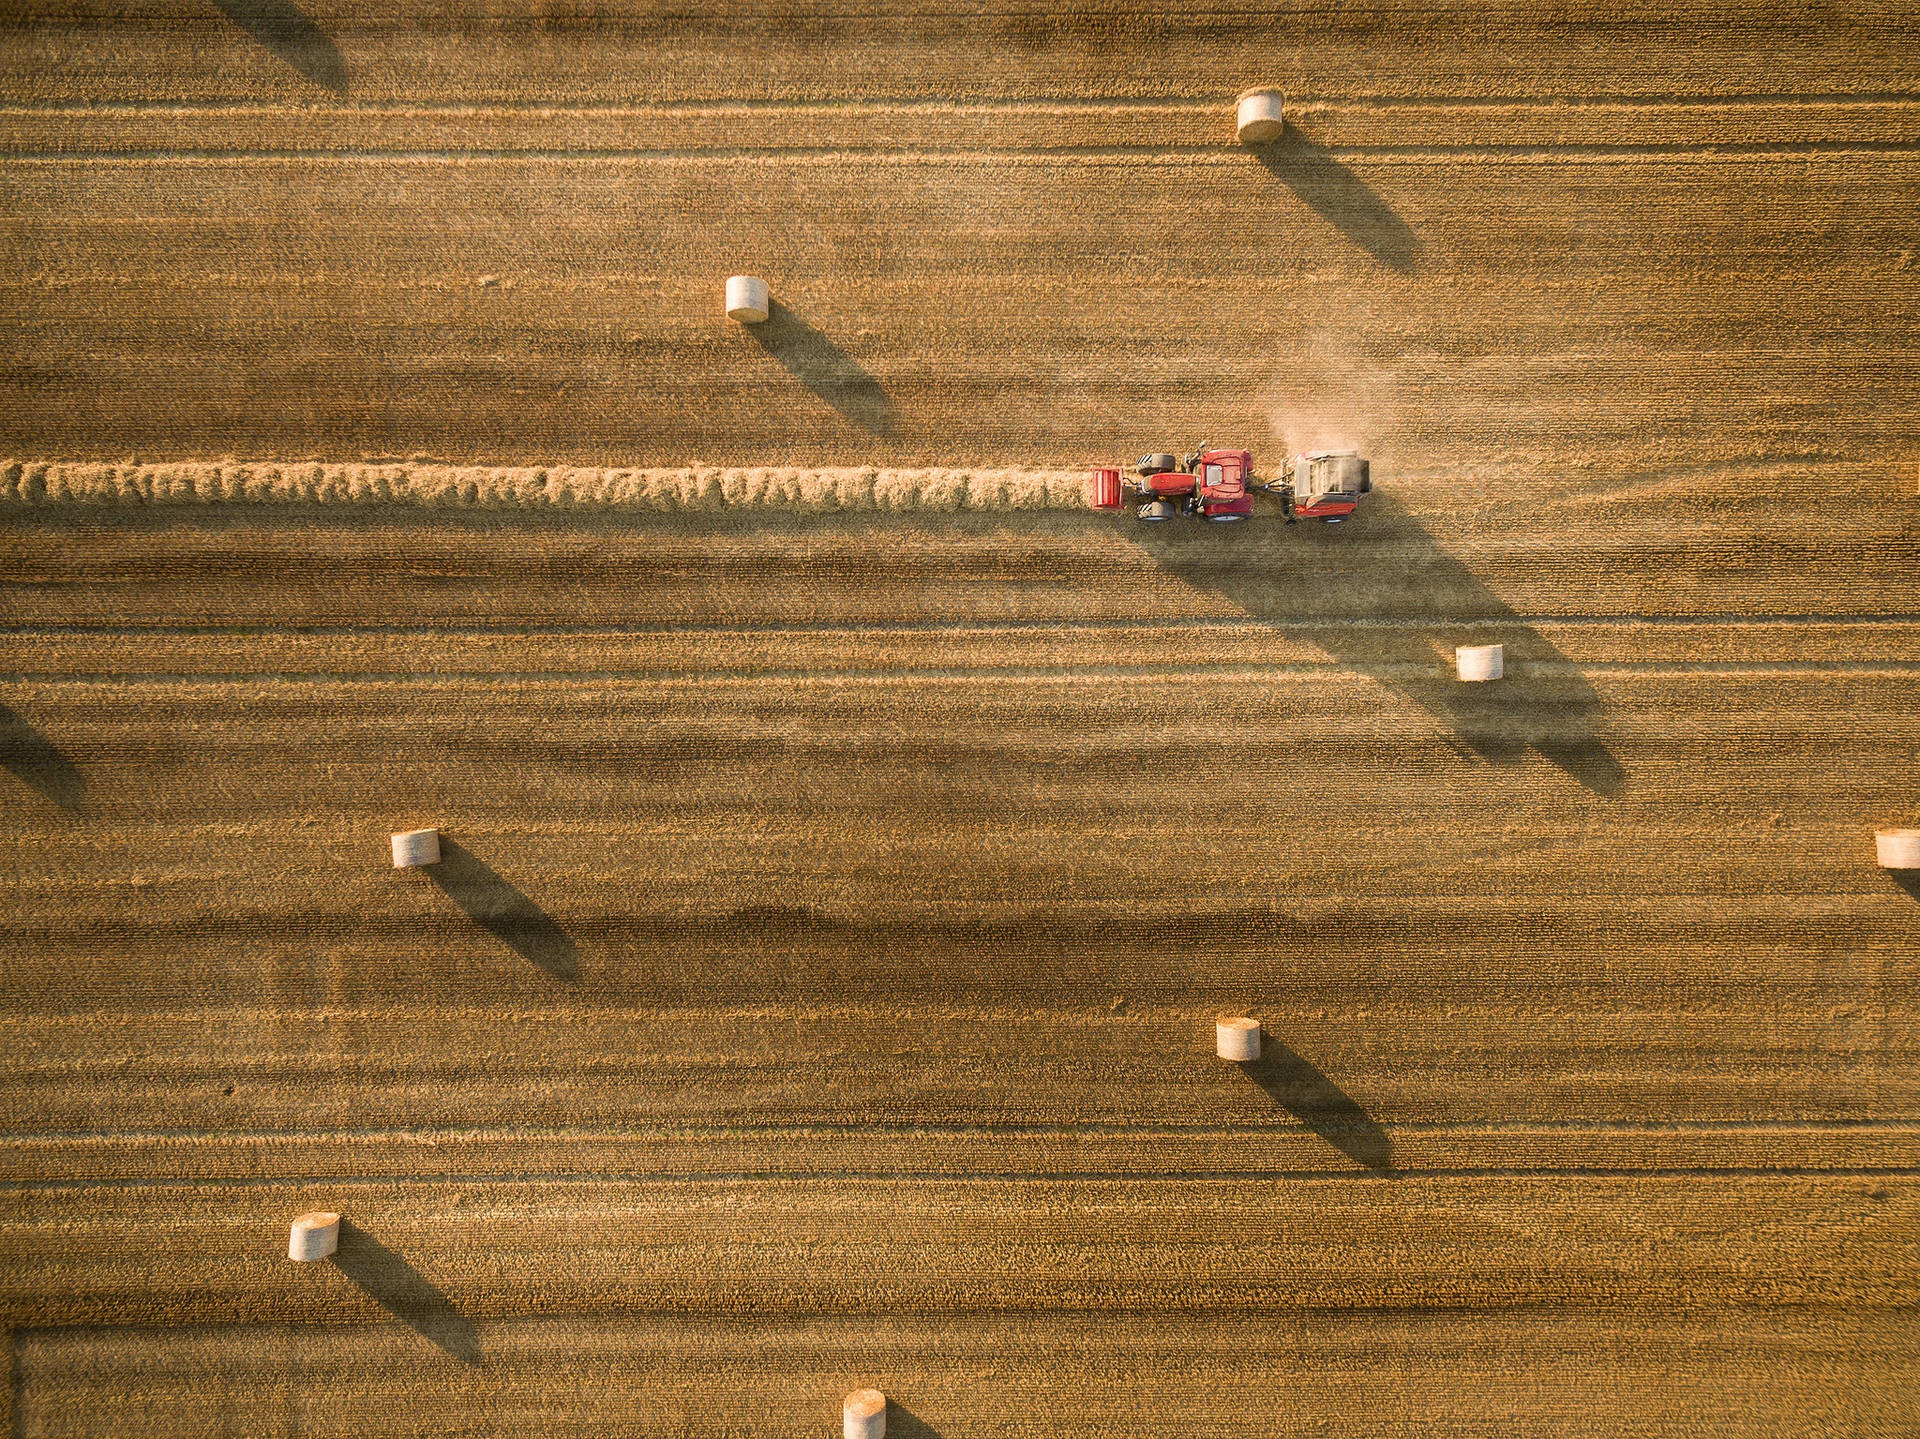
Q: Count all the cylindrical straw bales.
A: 8